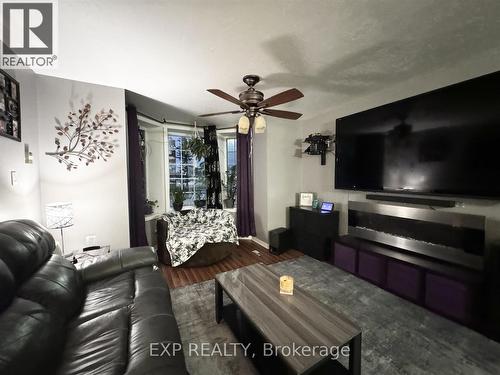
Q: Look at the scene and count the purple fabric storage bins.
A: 4